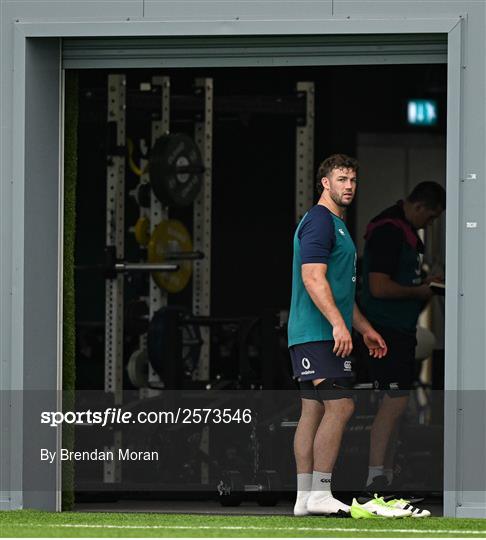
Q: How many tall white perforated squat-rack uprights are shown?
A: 4